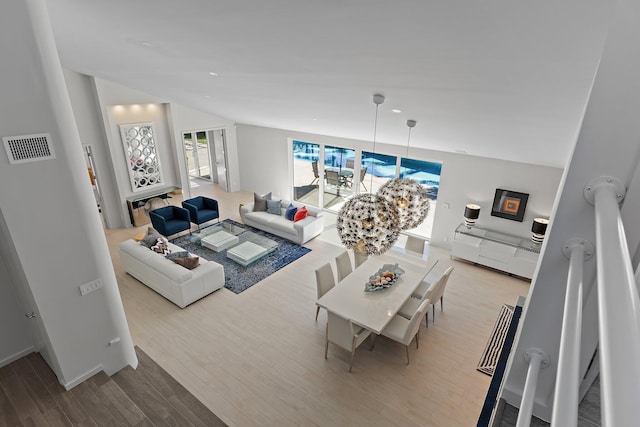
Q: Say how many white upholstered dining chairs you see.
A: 8